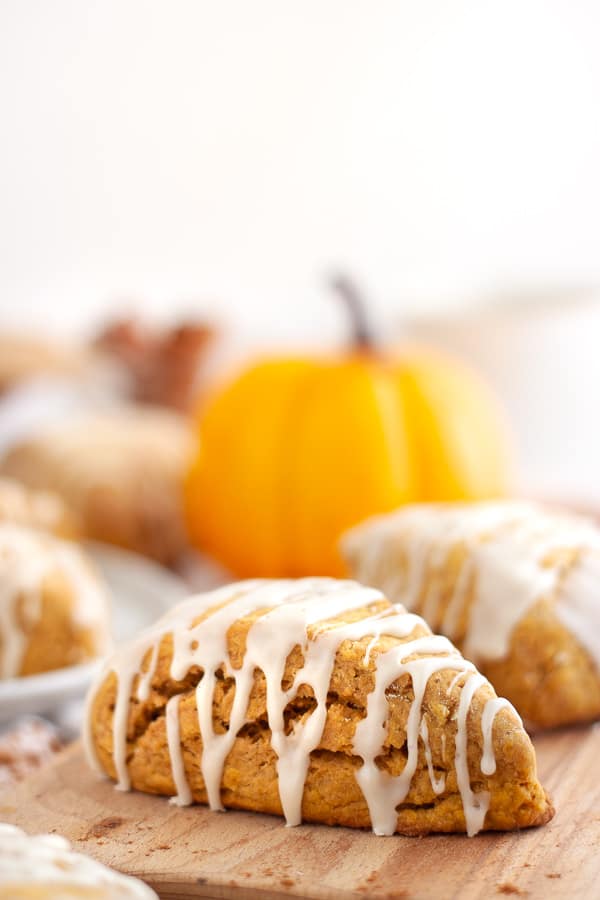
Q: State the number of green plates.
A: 0